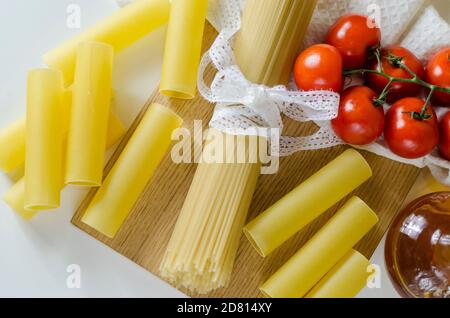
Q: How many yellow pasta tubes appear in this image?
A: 10